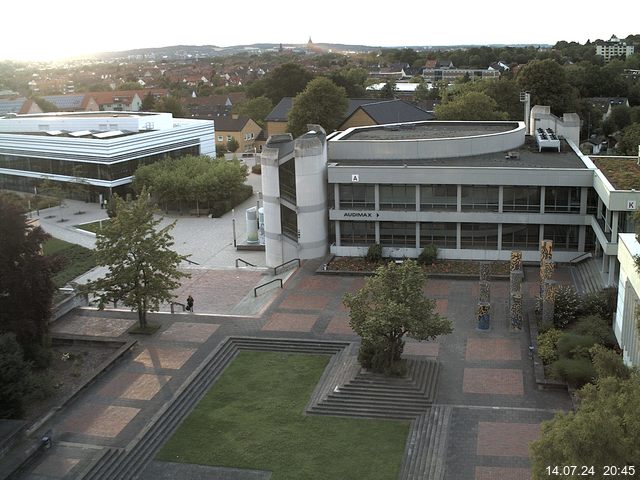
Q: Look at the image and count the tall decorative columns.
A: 3